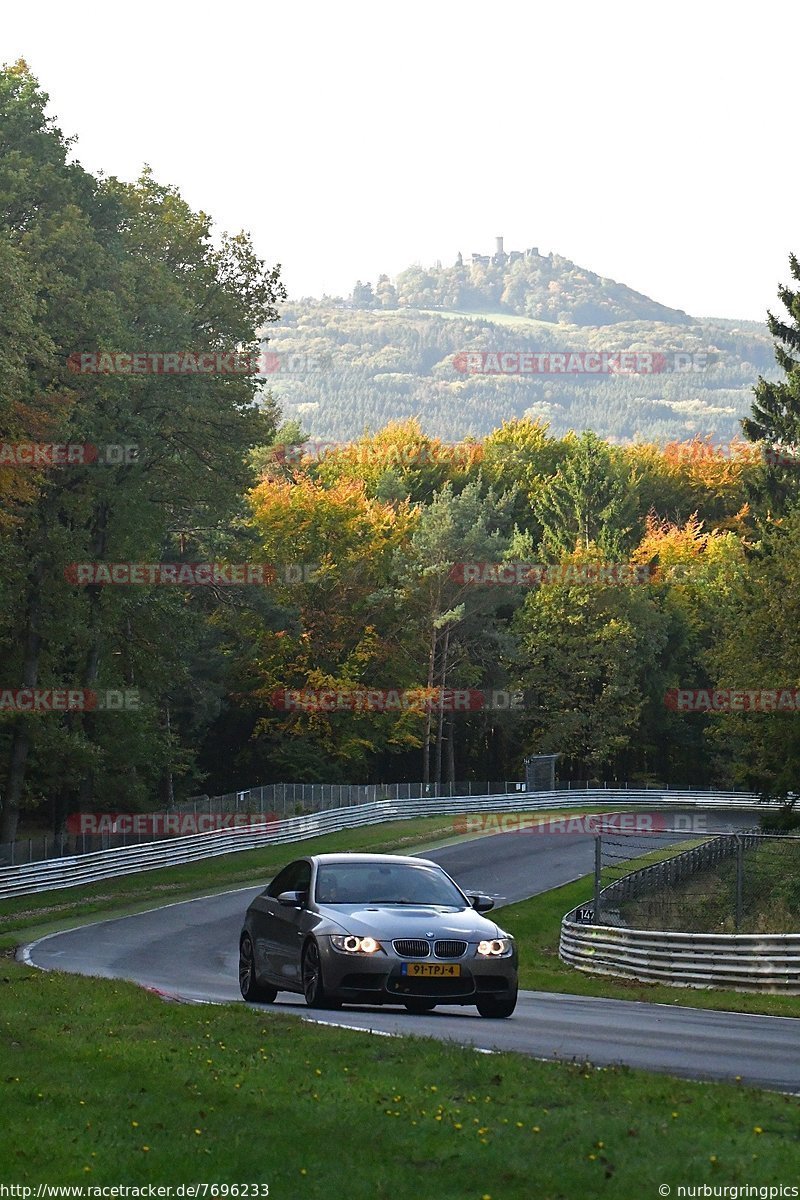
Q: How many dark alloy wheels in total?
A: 2